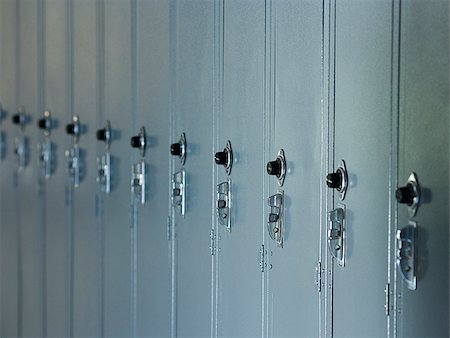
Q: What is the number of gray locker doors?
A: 11